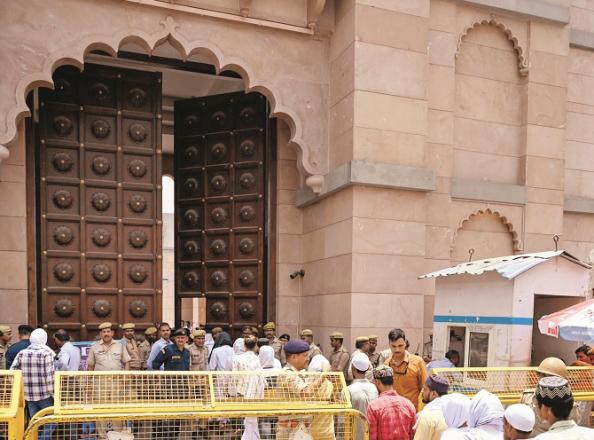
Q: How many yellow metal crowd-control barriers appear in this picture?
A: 3